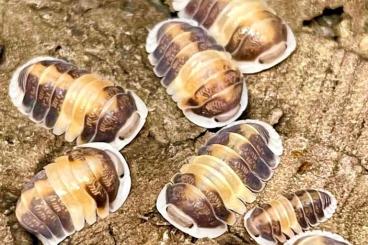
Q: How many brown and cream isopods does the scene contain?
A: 7